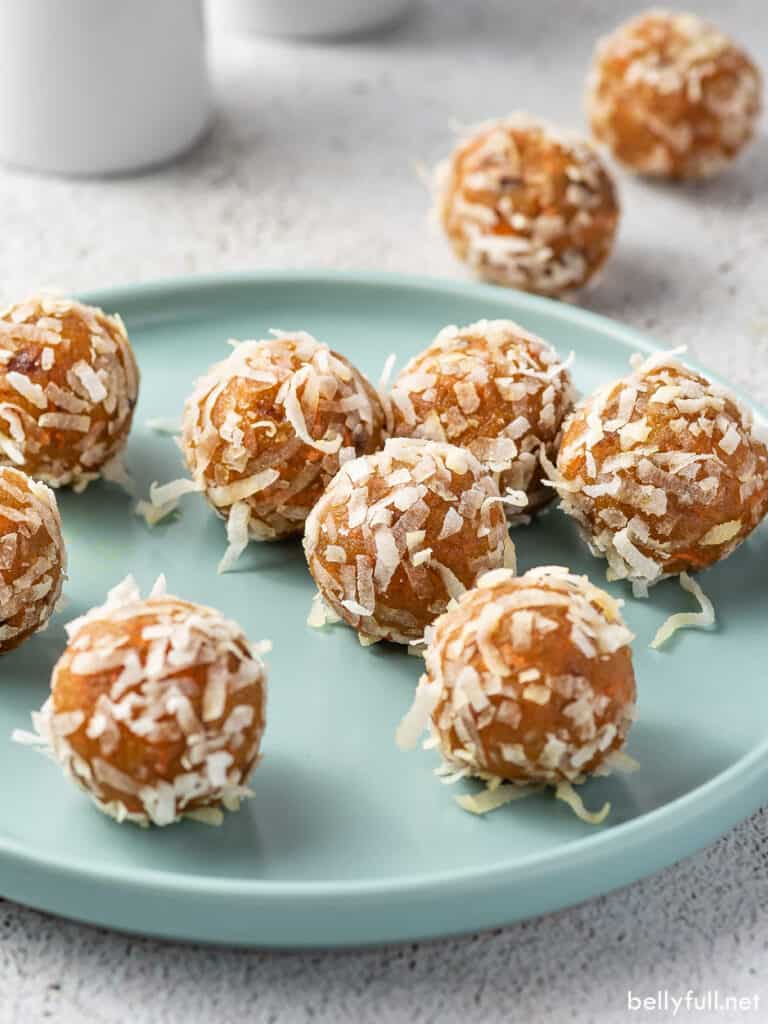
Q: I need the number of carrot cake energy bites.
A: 10